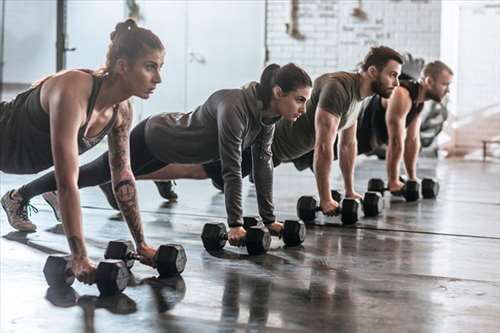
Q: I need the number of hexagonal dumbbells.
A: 8